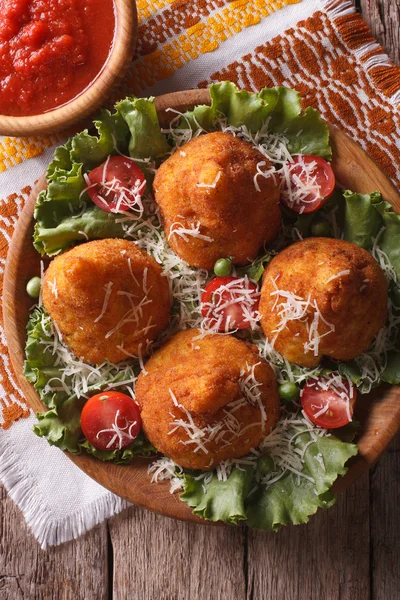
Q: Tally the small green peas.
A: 5